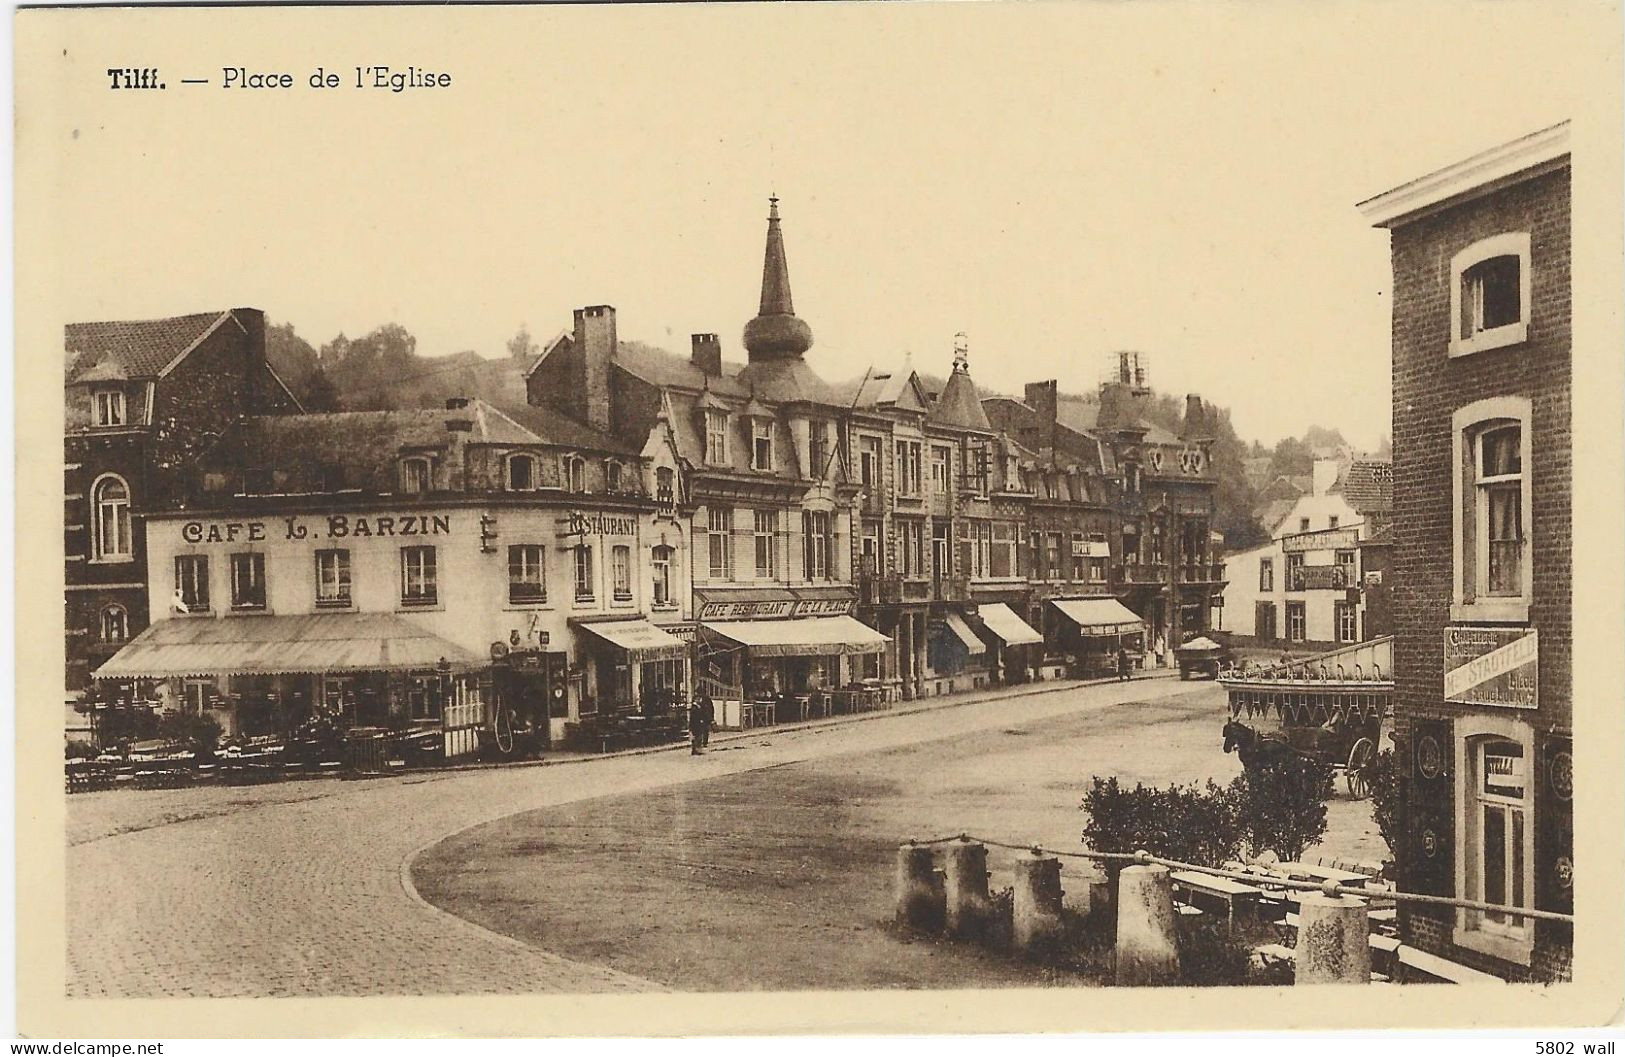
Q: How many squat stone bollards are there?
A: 5